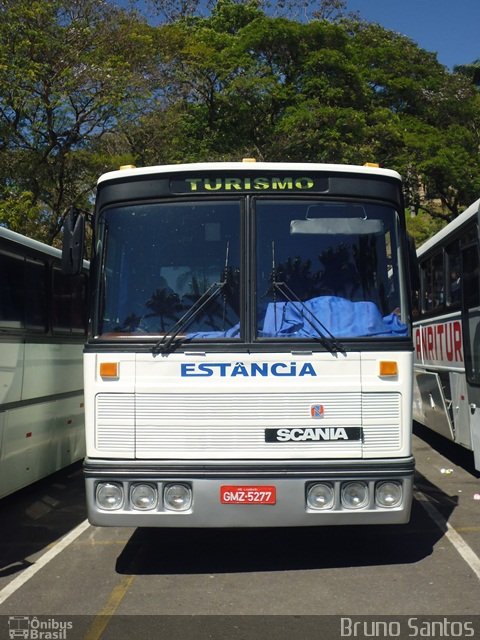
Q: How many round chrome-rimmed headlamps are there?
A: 6